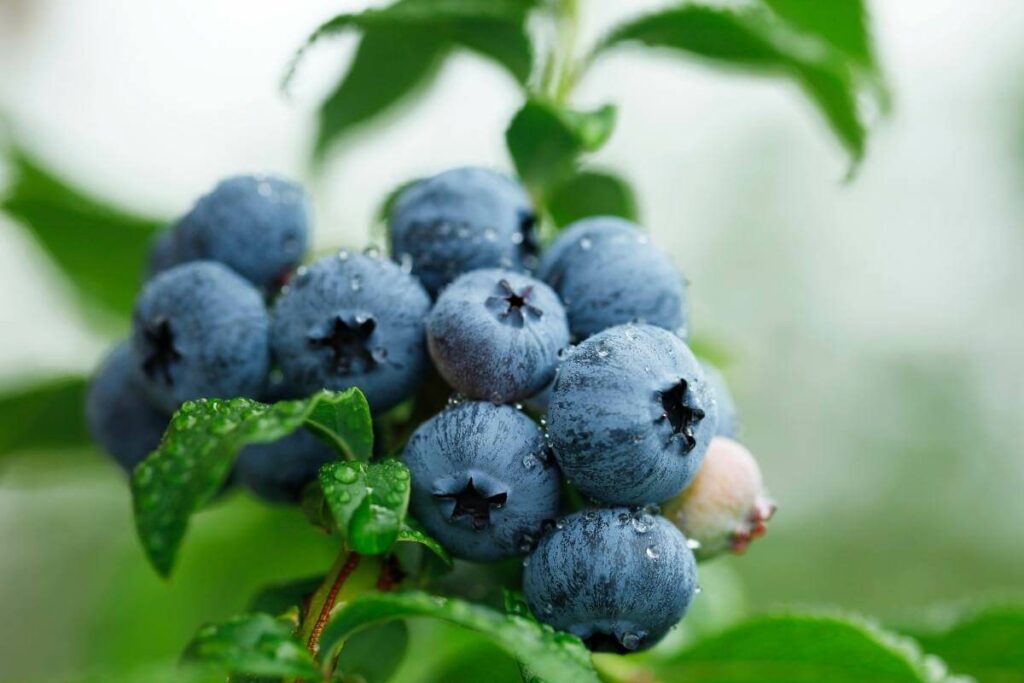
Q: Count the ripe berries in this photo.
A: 13